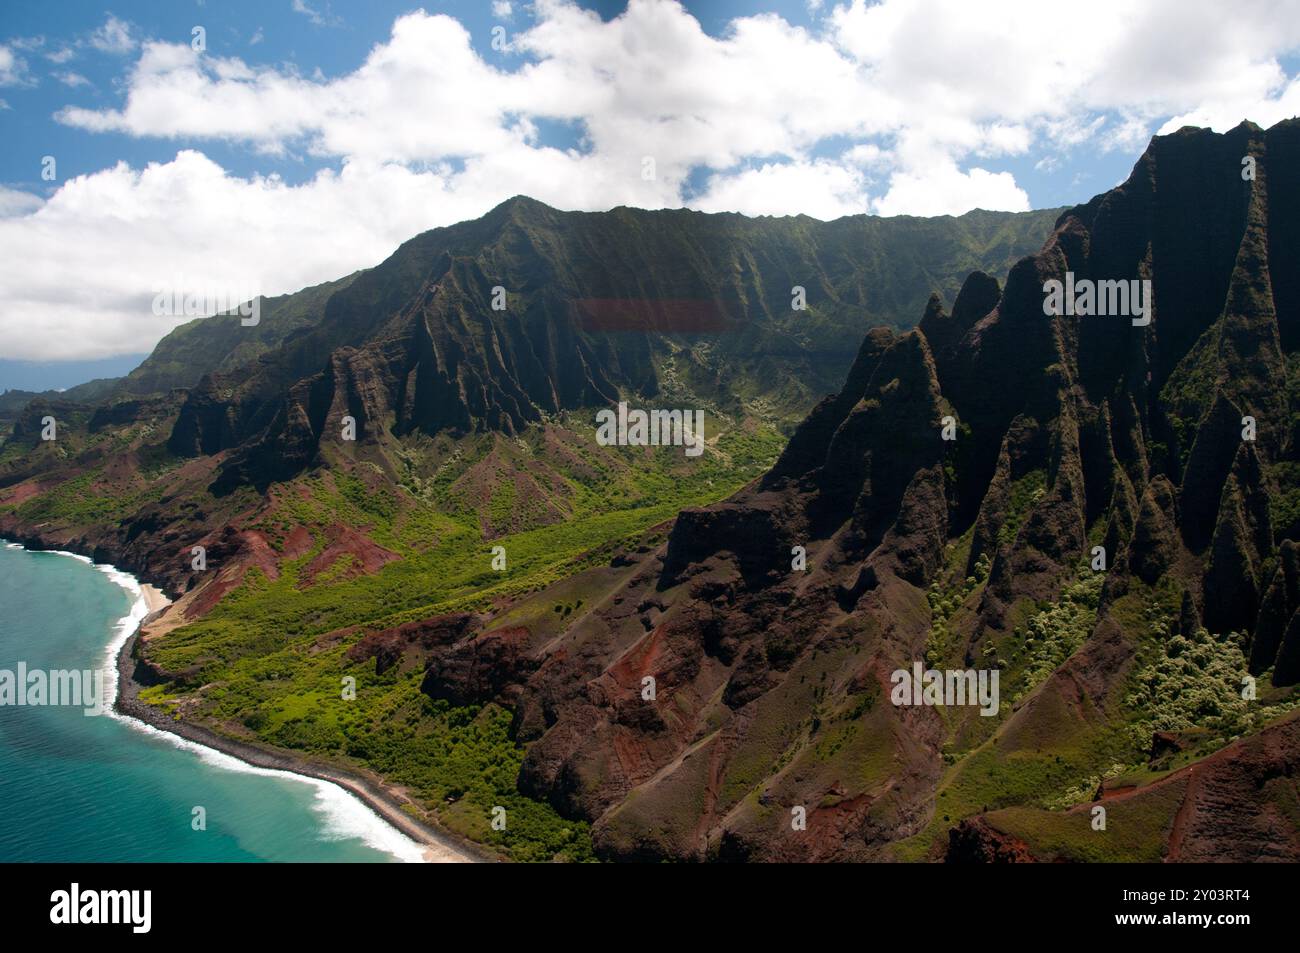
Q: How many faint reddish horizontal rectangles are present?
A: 1